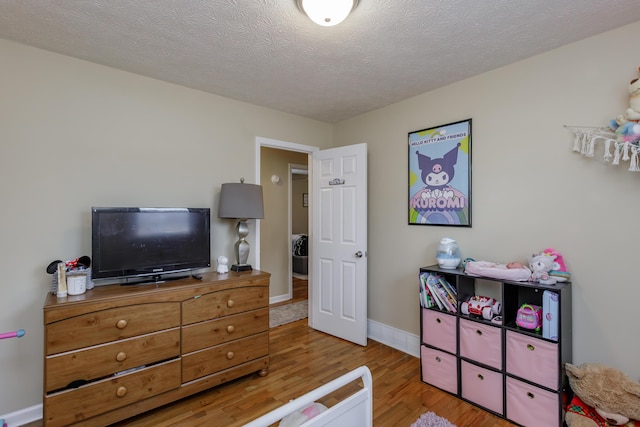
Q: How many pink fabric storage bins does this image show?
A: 6